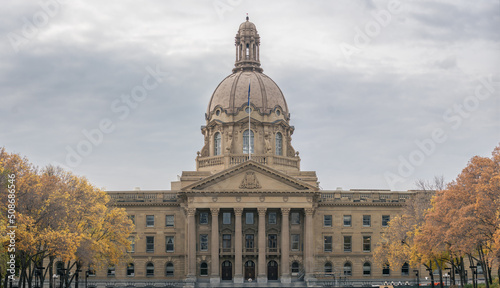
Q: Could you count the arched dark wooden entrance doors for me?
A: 3